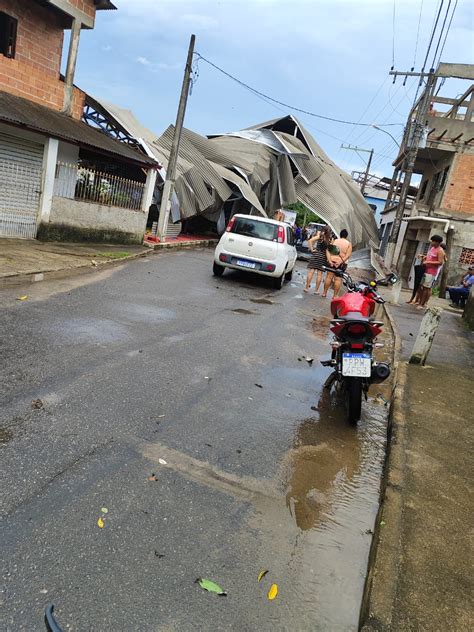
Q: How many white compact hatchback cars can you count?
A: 1